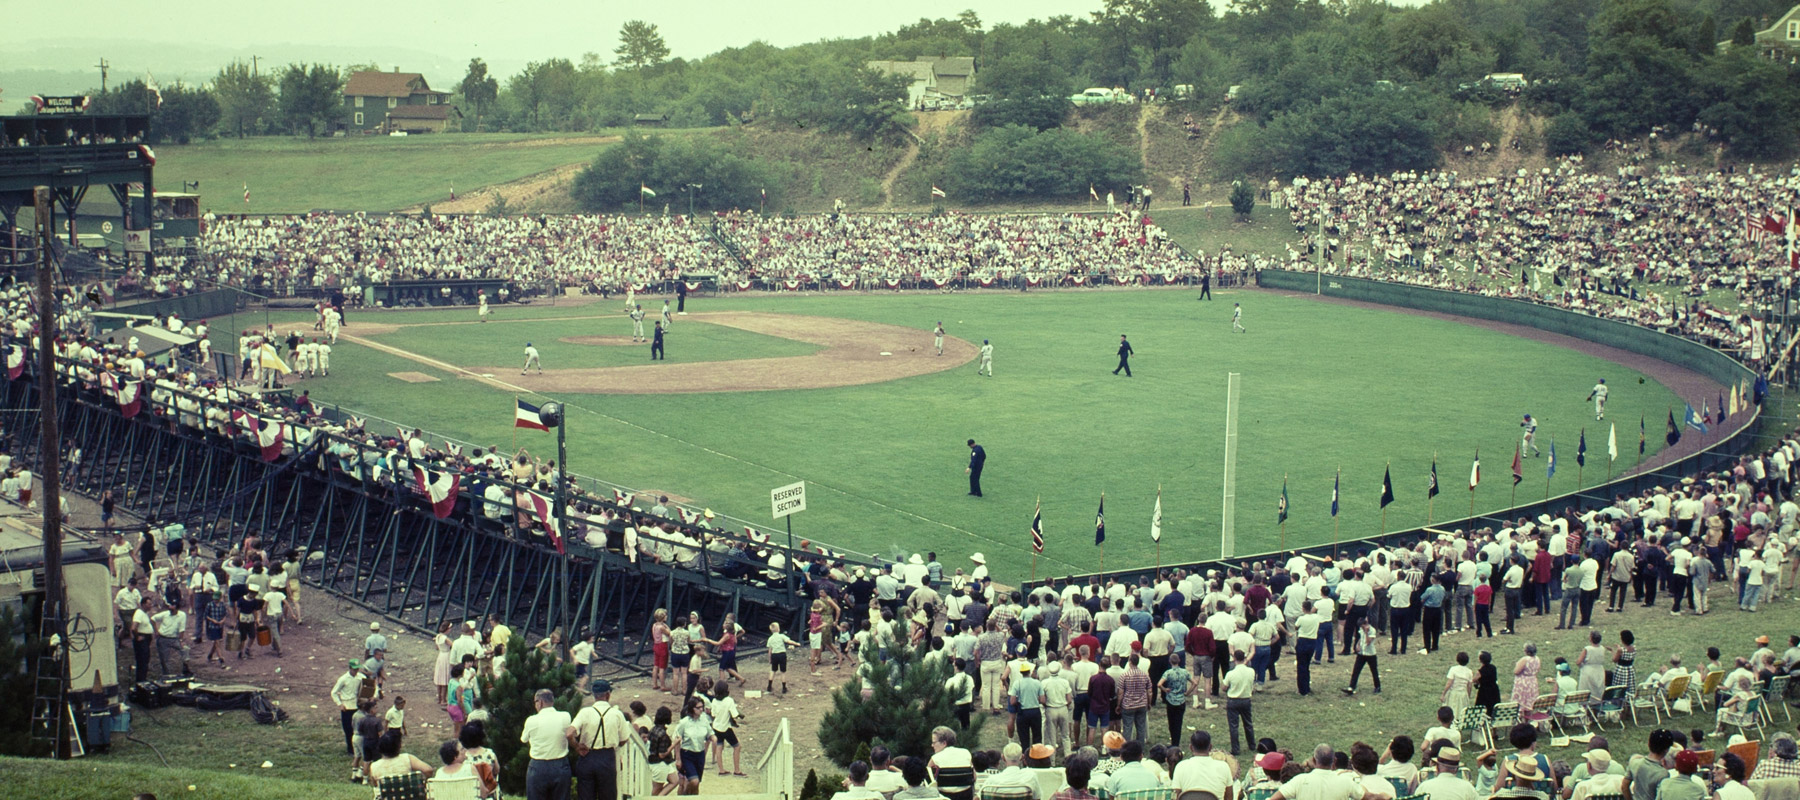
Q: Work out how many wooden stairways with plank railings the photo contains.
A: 1